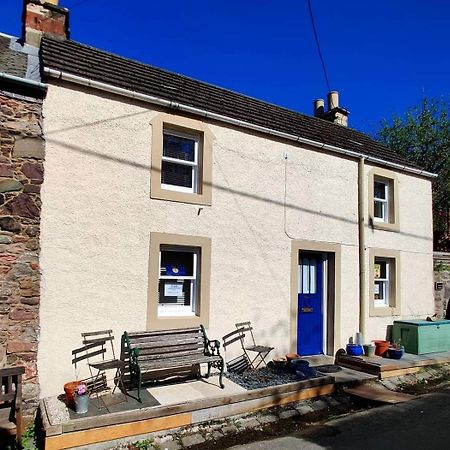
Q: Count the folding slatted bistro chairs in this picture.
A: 2